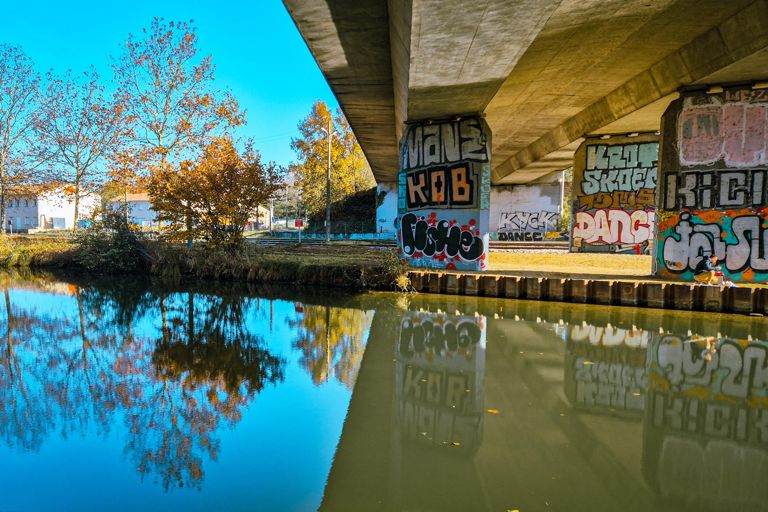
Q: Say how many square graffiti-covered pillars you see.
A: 3